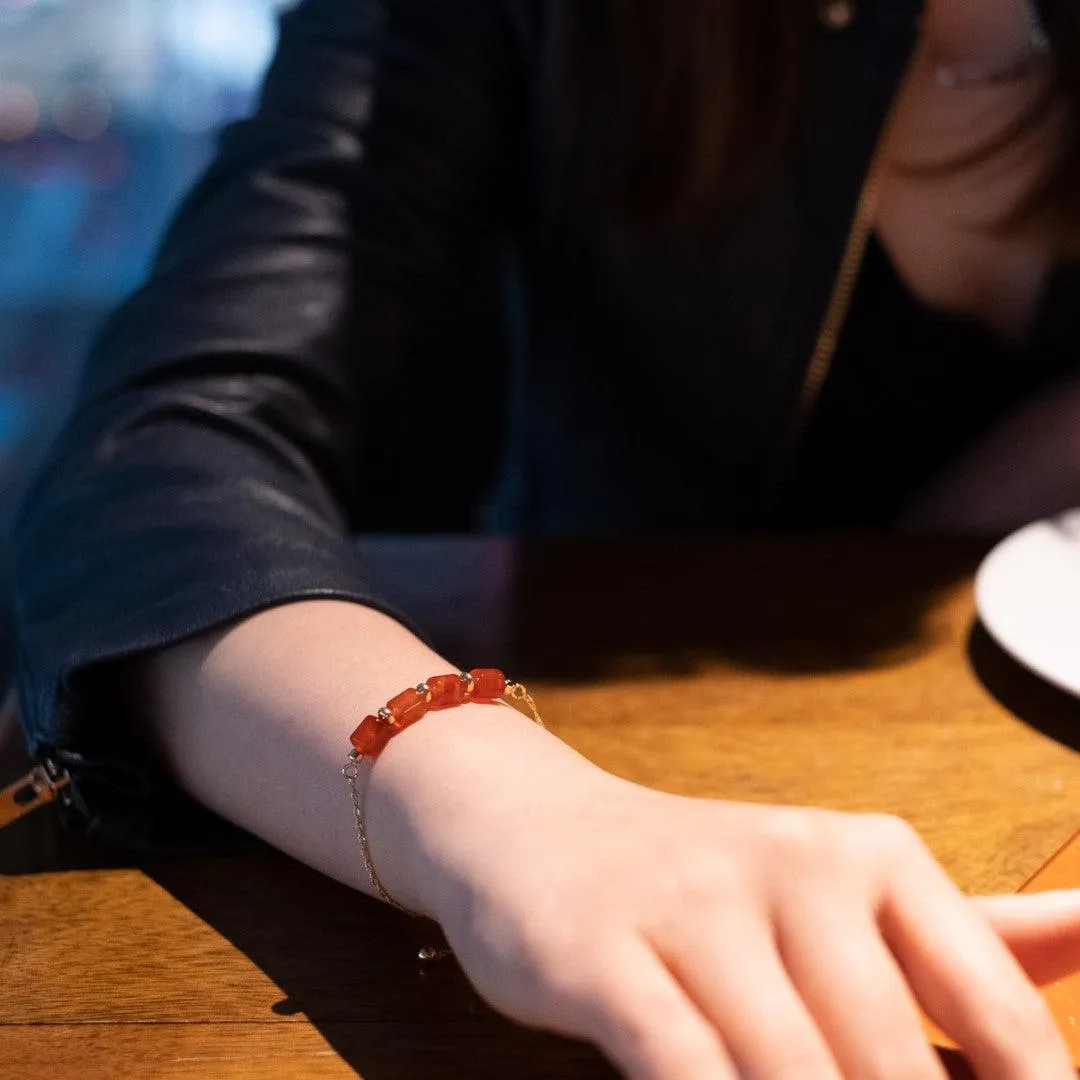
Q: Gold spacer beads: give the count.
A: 5